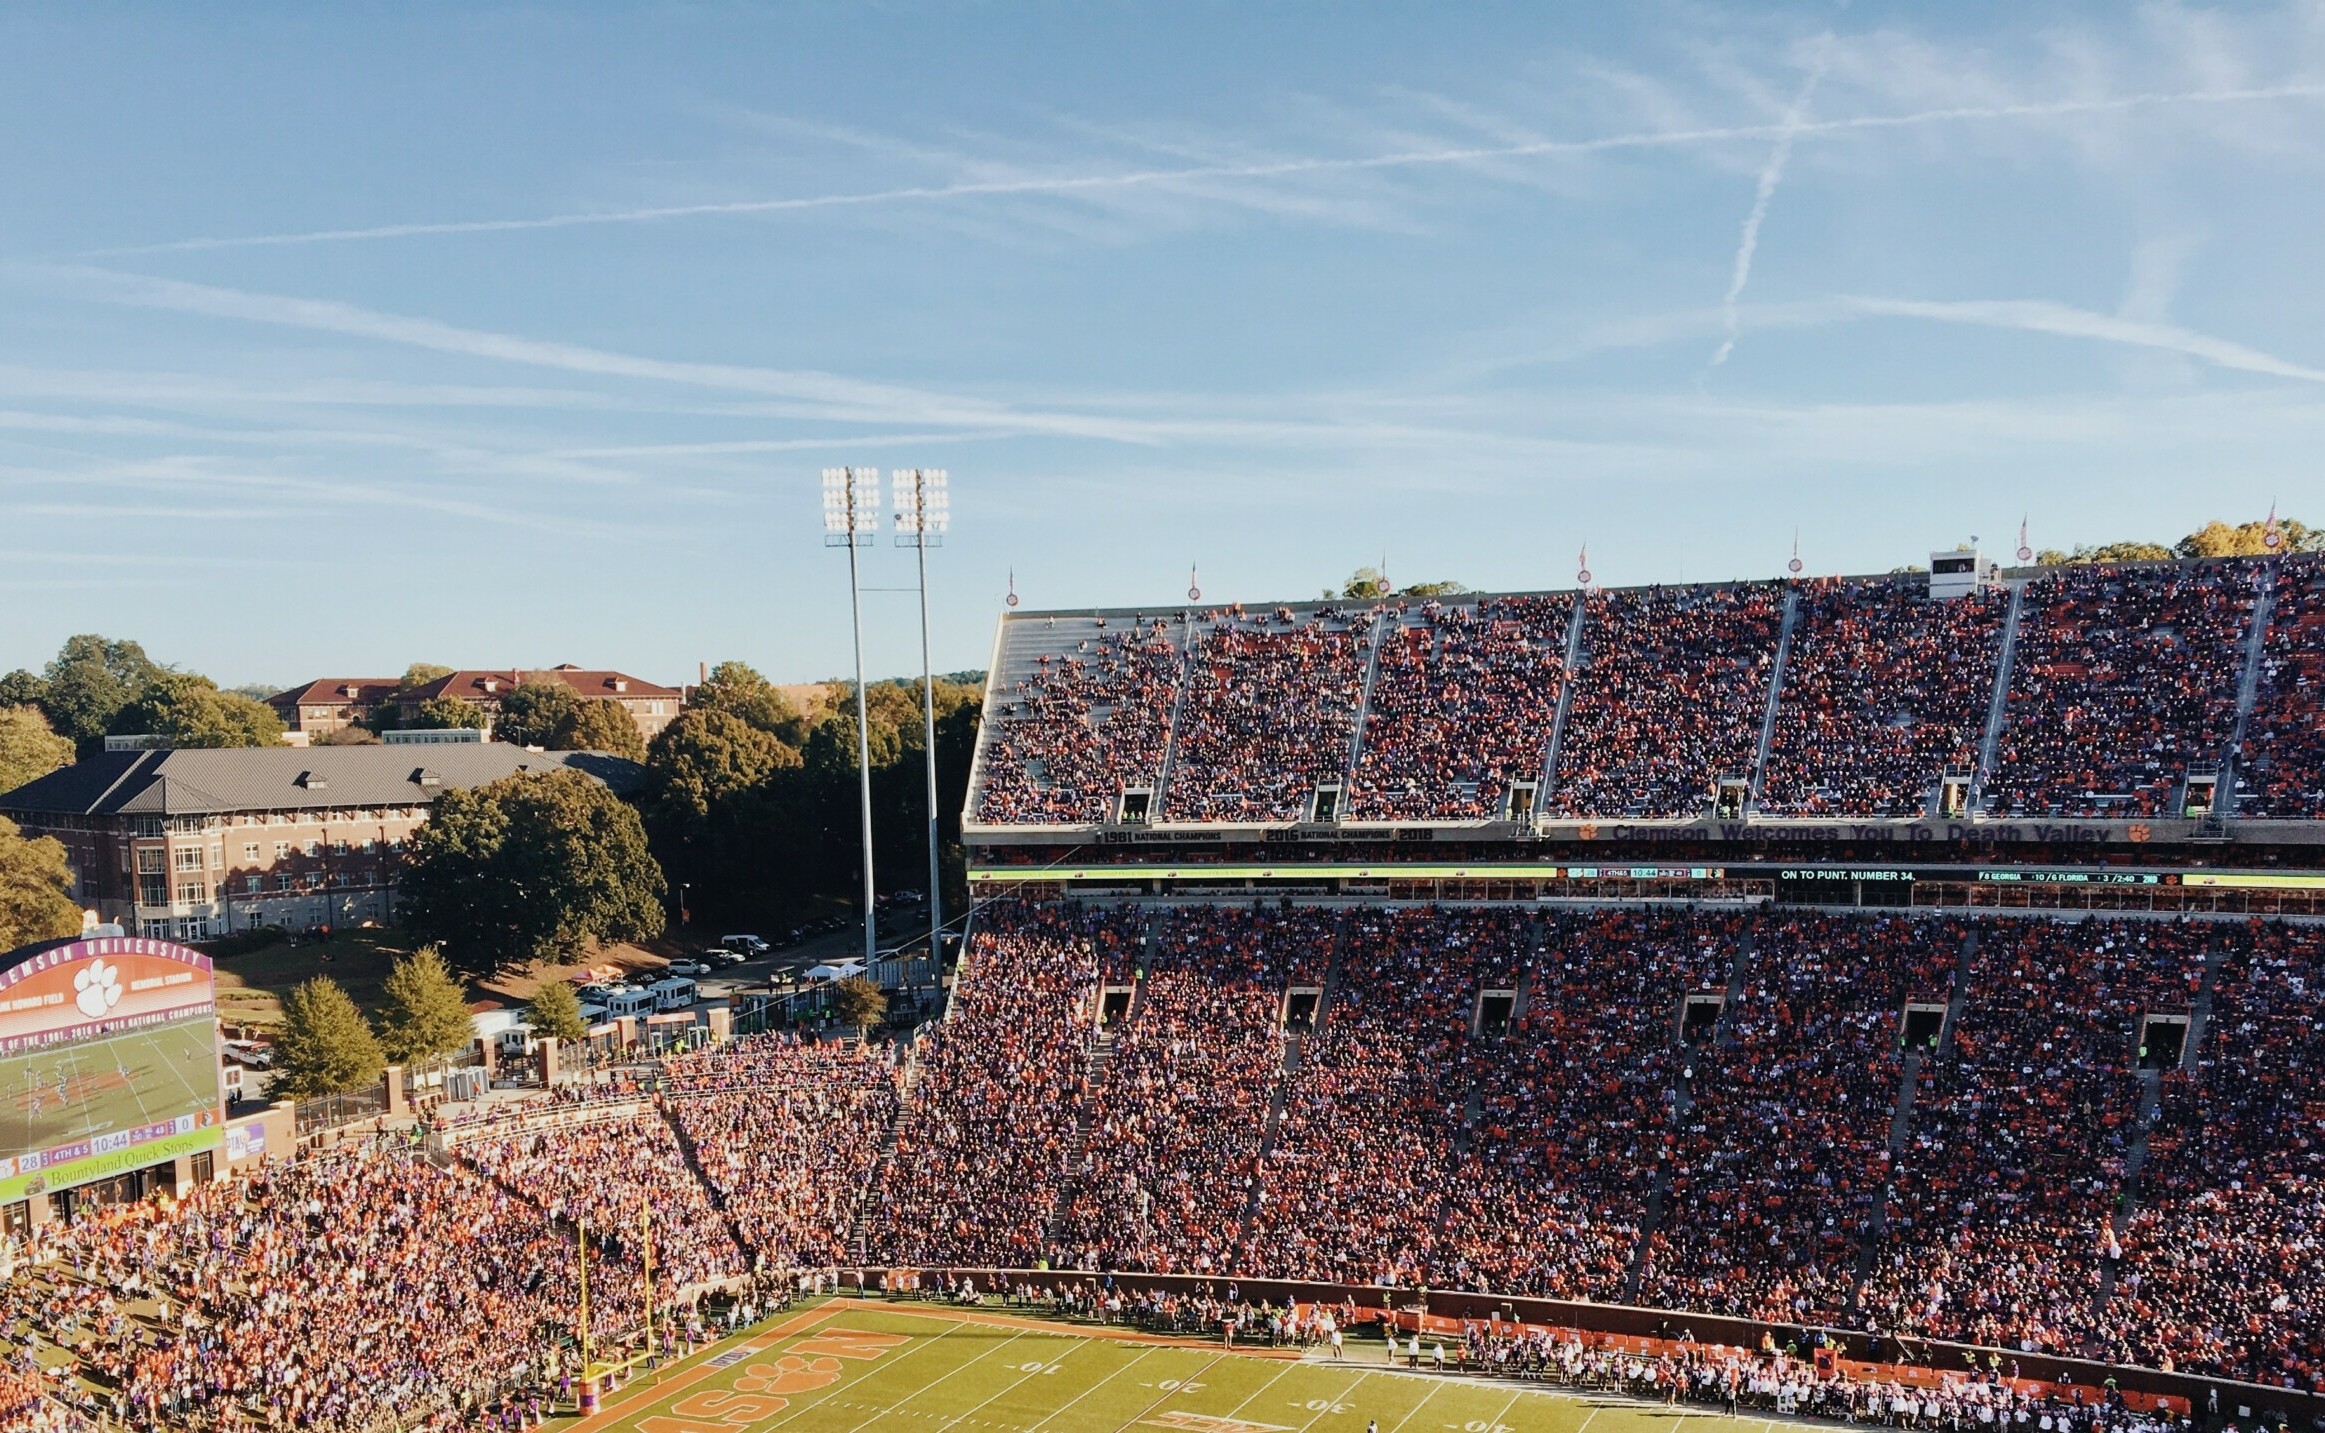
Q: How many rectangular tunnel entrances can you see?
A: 12